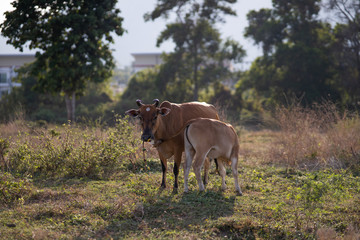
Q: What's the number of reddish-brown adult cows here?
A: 1